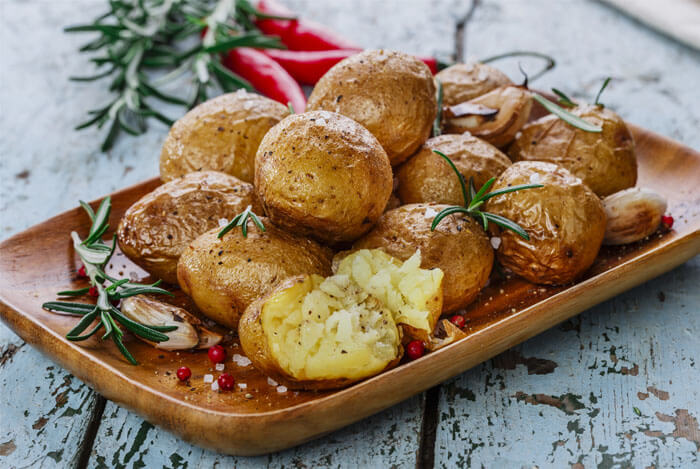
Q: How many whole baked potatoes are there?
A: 10